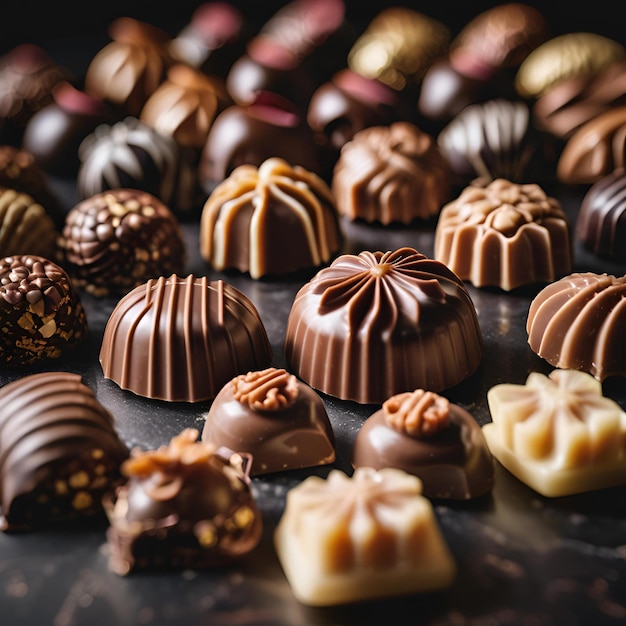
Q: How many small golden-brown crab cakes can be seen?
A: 0